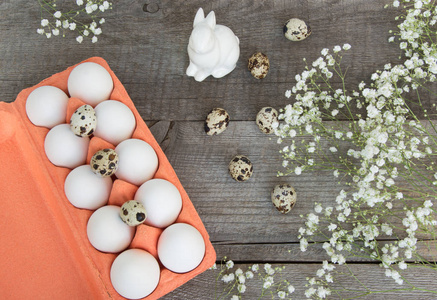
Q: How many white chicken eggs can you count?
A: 10